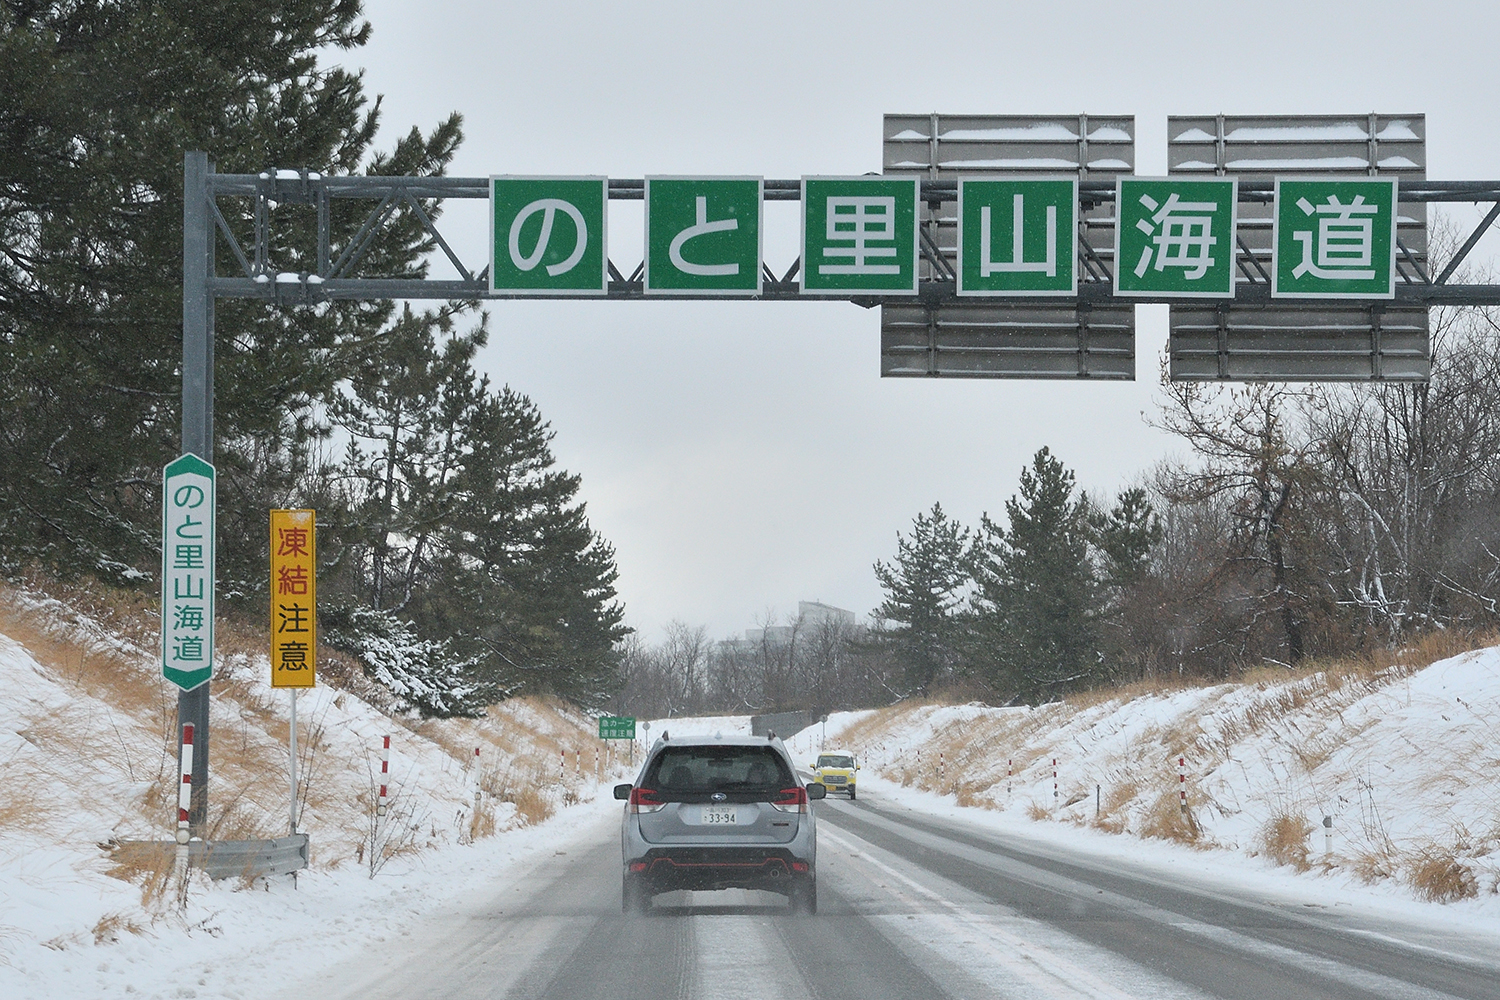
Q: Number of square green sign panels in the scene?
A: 6